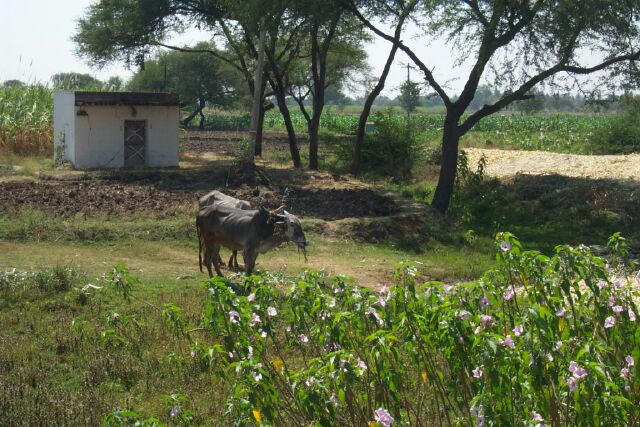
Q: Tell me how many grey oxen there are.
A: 2